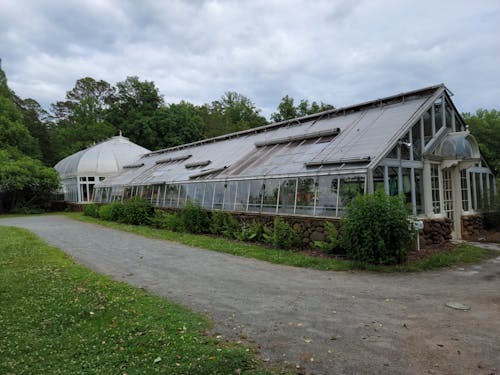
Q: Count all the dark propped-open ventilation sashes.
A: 6